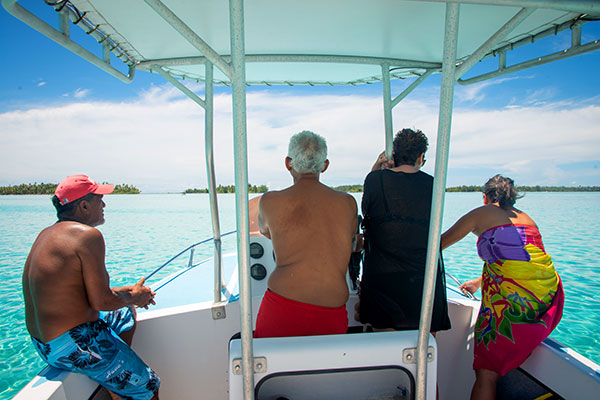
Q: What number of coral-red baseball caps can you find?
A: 1